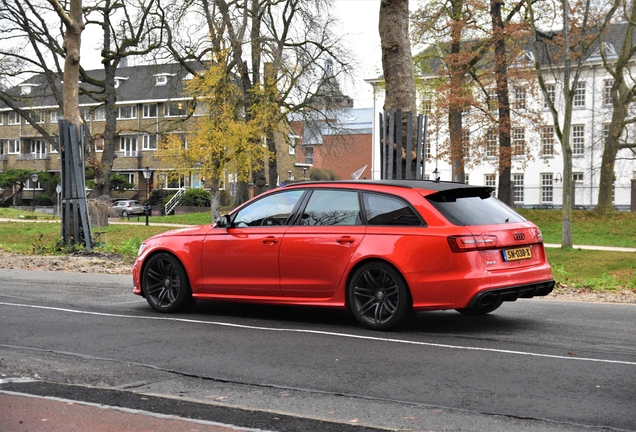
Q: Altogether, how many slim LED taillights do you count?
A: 2